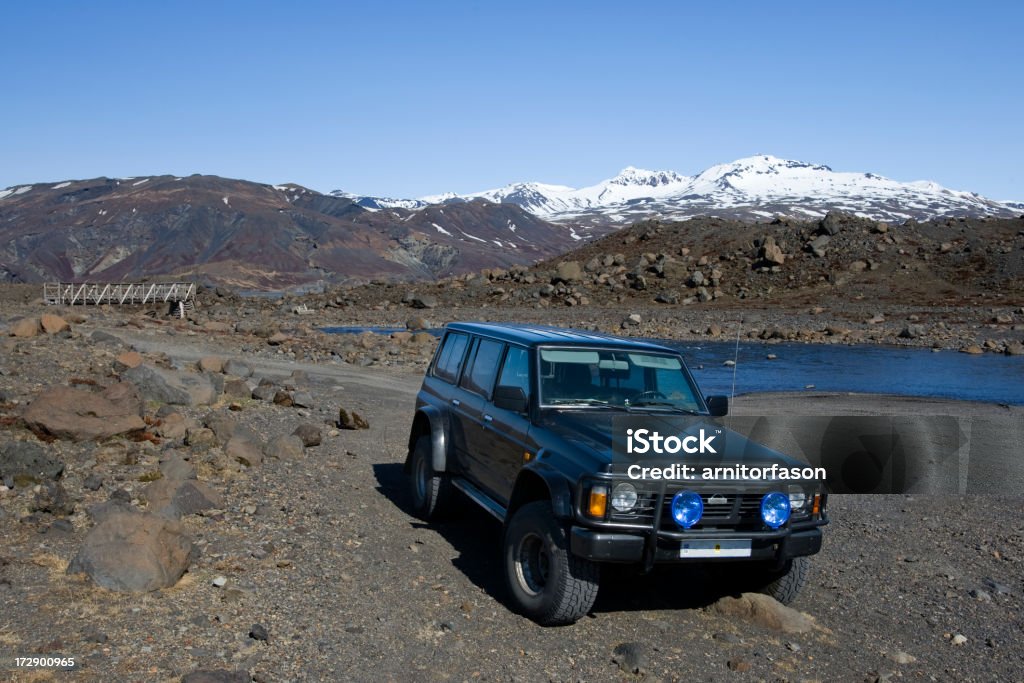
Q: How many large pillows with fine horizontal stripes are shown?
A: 0